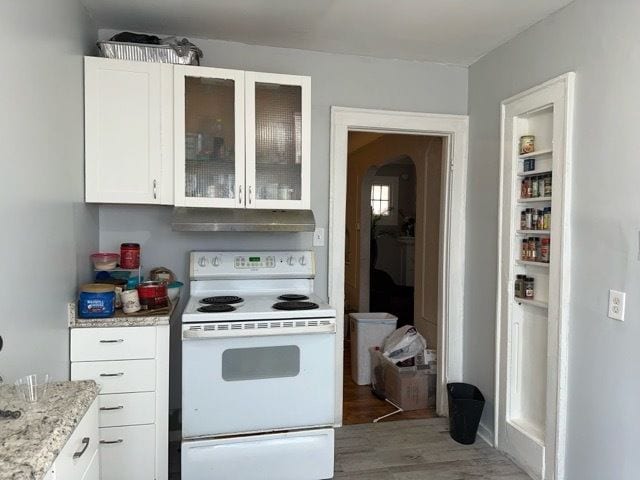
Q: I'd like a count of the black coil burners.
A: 4